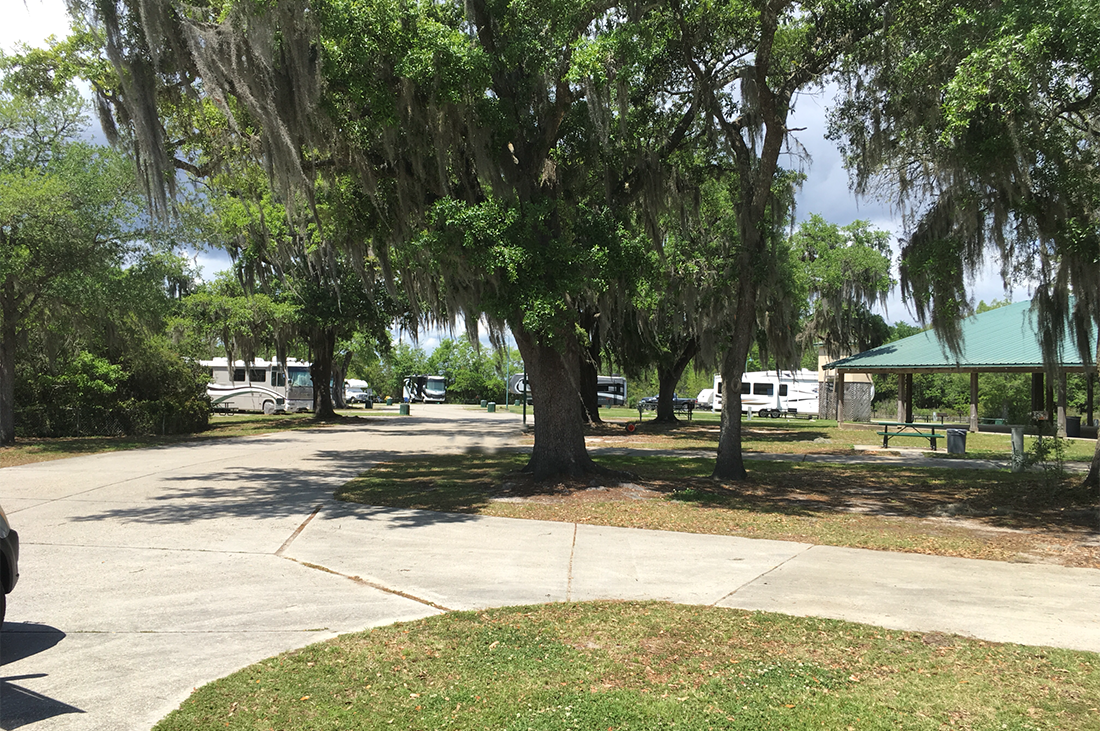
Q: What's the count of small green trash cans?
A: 6